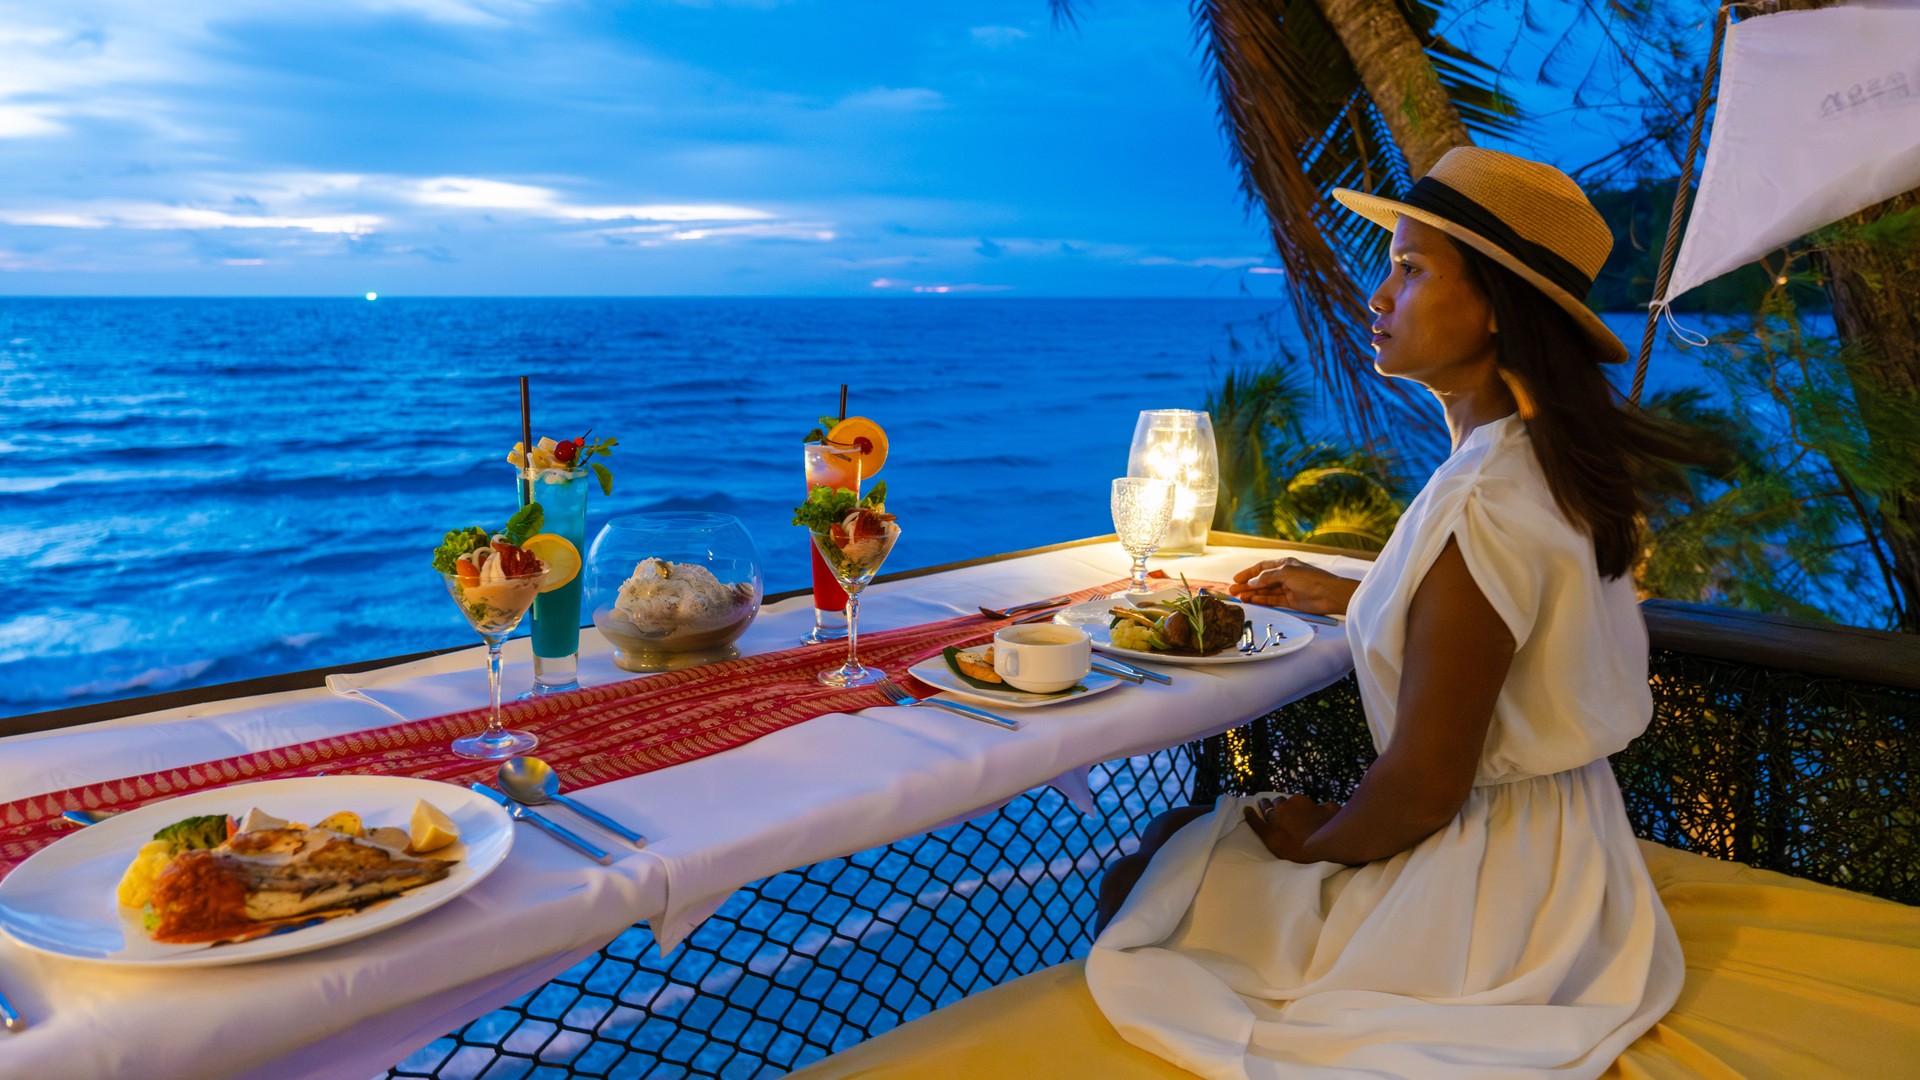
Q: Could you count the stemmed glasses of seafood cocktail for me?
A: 2